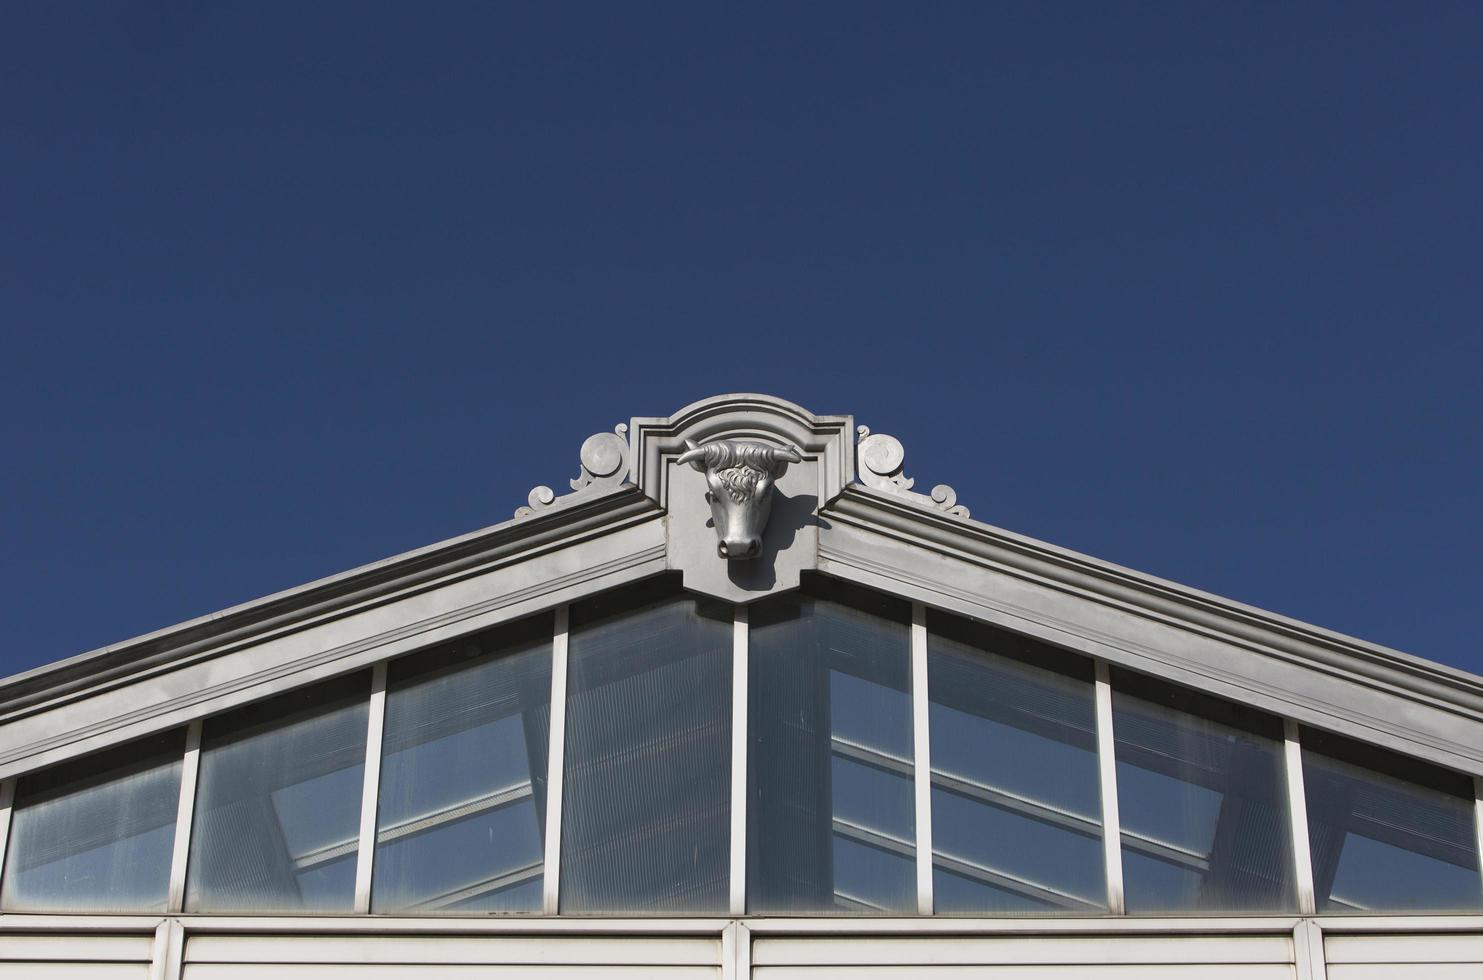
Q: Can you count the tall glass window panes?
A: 8